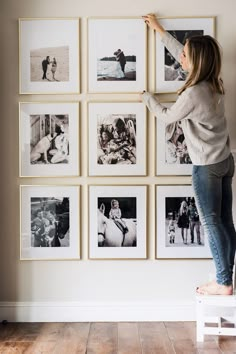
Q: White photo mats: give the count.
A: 9